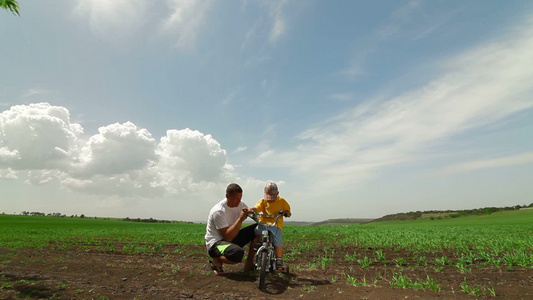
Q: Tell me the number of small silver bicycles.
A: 1